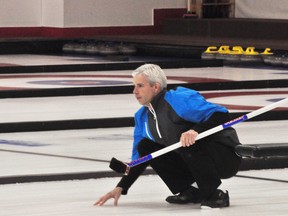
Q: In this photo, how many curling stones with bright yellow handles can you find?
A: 5